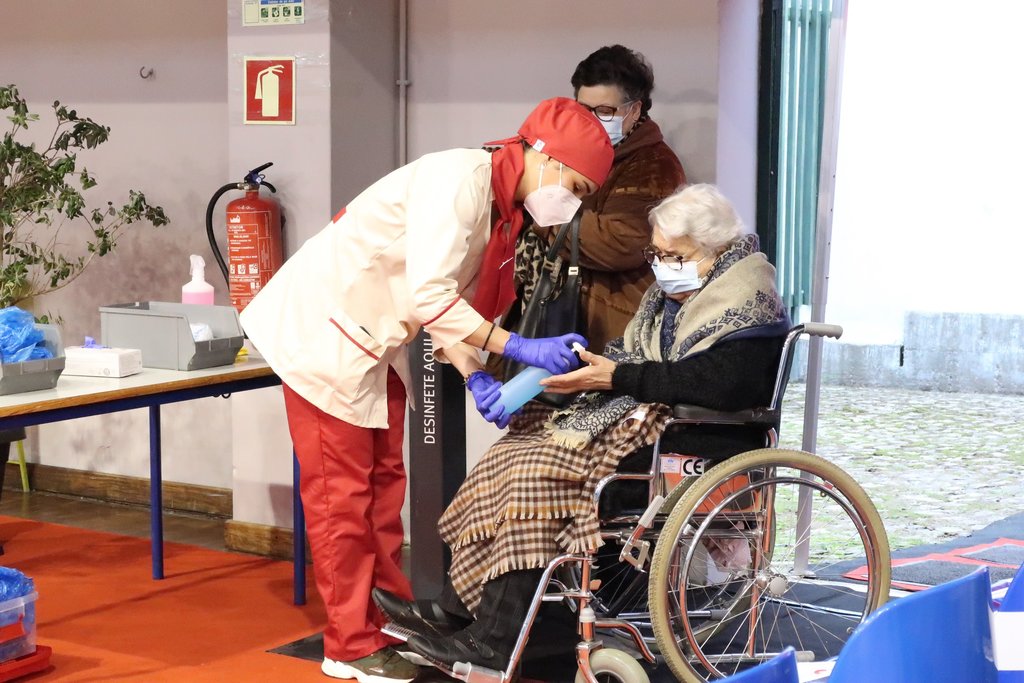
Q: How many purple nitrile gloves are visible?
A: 2